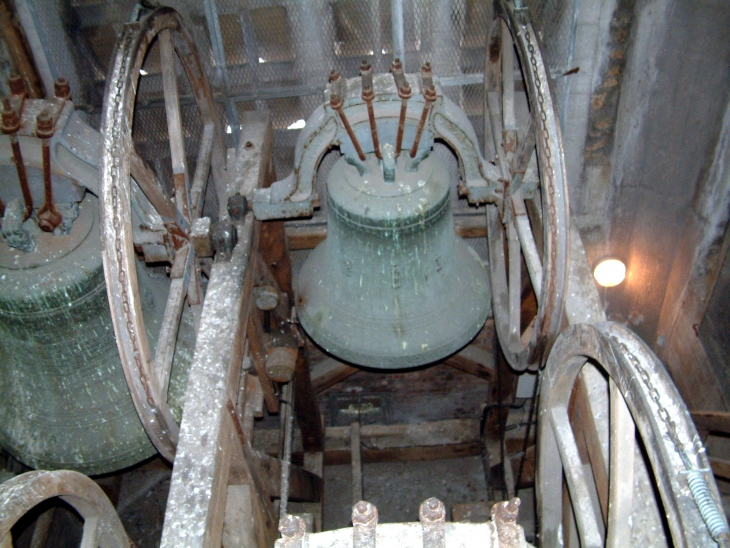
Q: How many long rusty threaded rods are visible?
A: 6